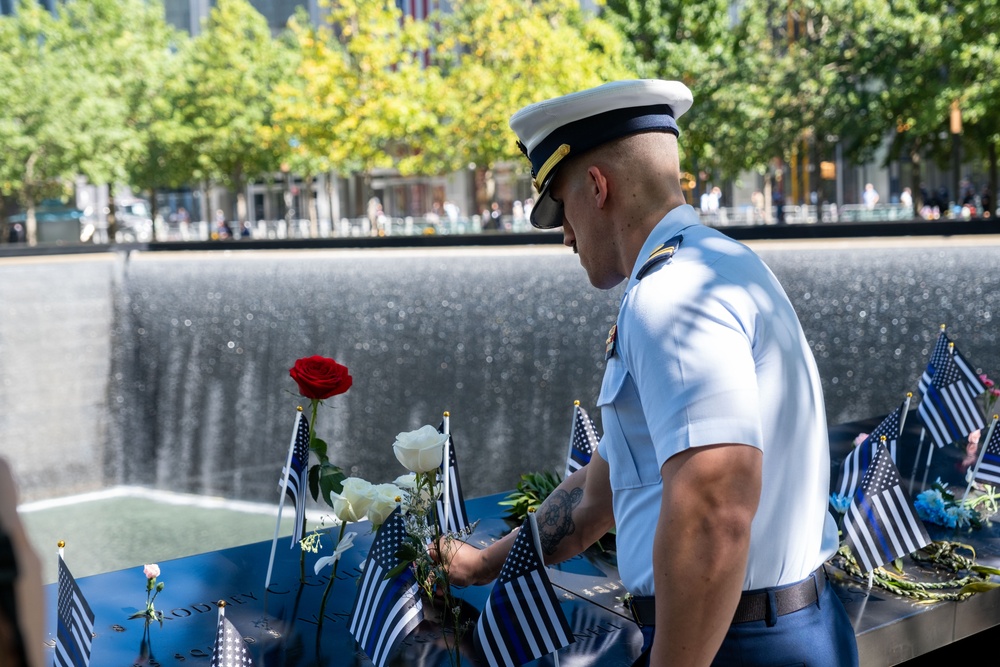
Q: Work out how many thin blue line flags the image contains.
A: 12